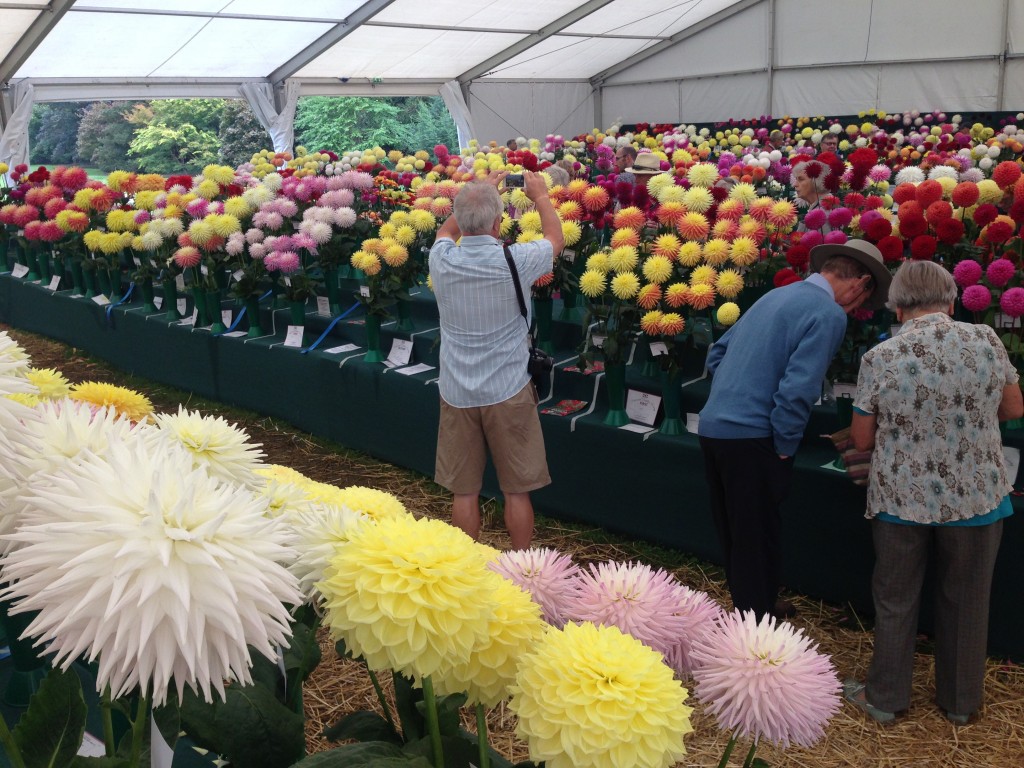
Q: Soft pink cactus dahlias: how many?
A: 4